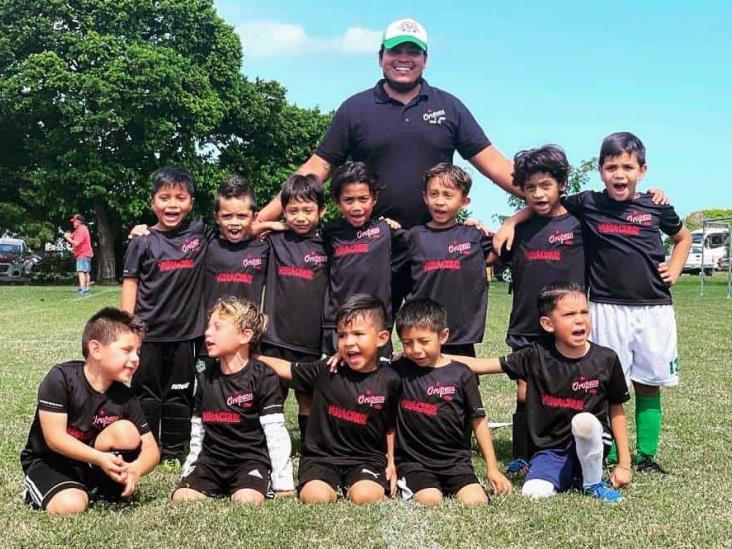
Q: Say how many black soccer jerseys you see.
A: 12